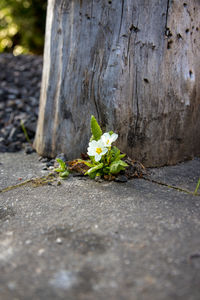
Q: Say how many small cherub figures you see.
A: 0